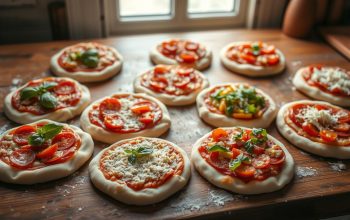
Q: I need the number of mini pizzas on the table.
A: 12